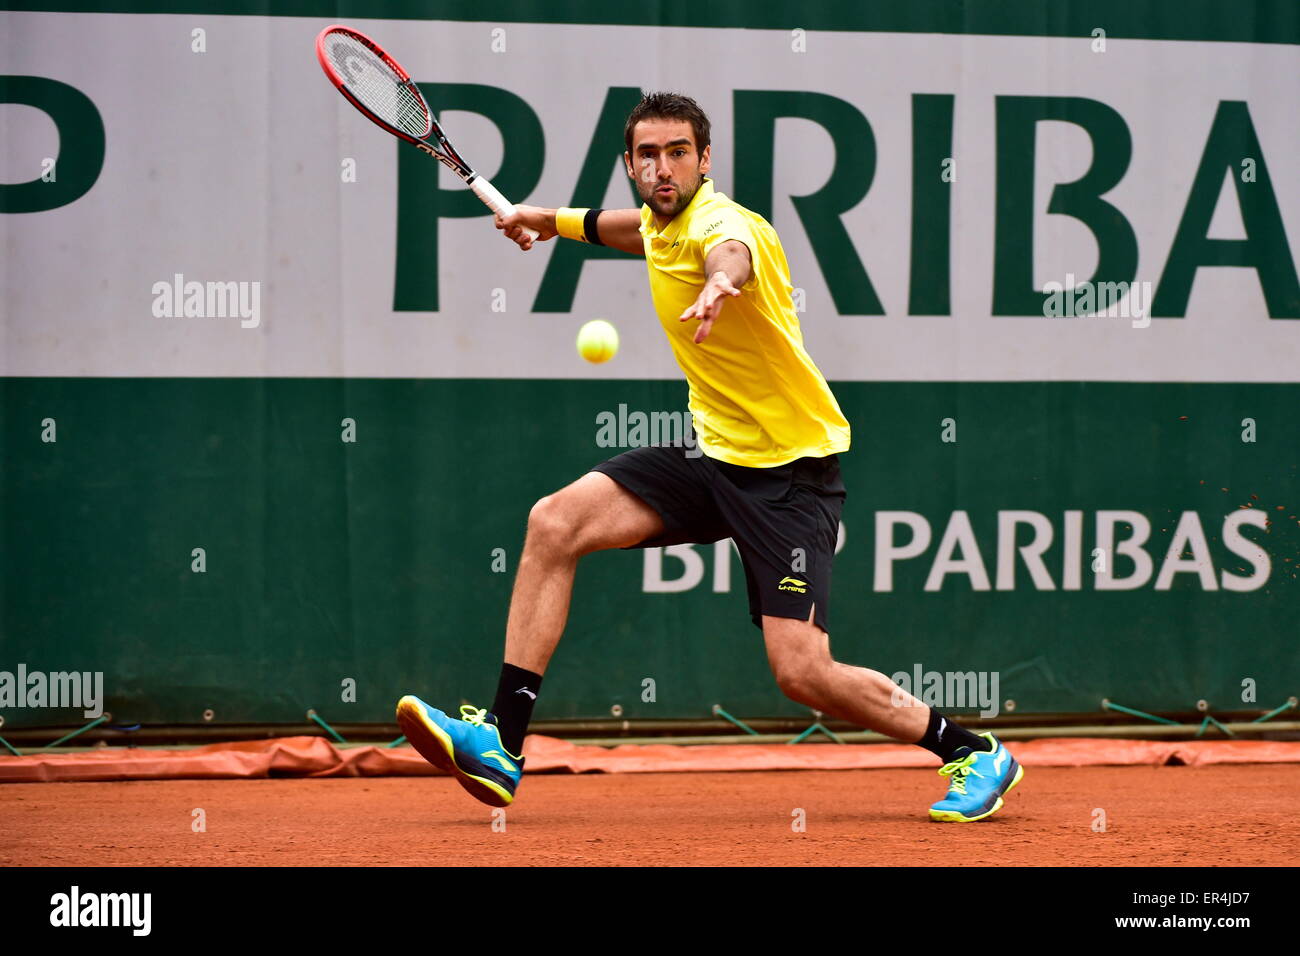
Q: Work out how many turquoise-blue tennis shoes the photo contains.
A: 2